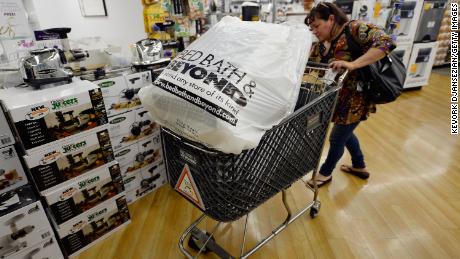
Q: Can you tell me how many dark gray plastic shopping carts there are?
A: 1